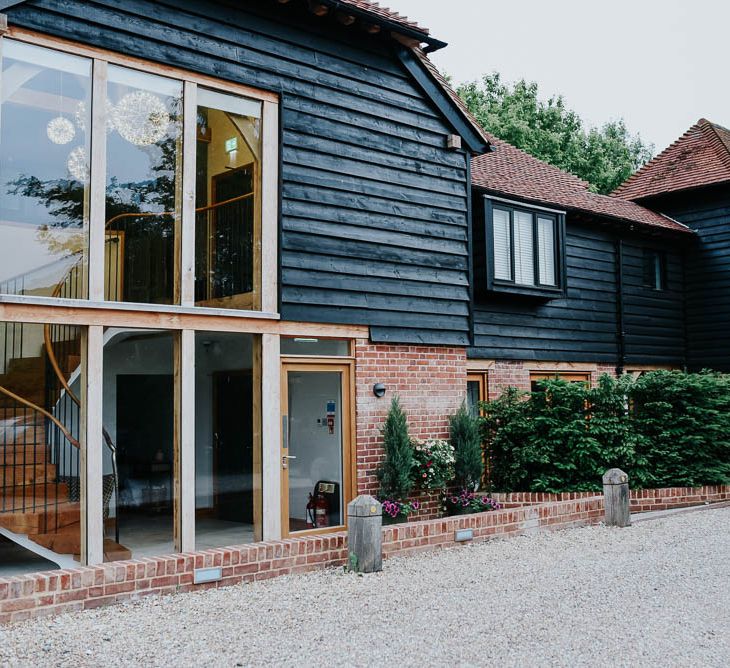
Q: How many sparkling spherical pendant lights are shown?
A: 4